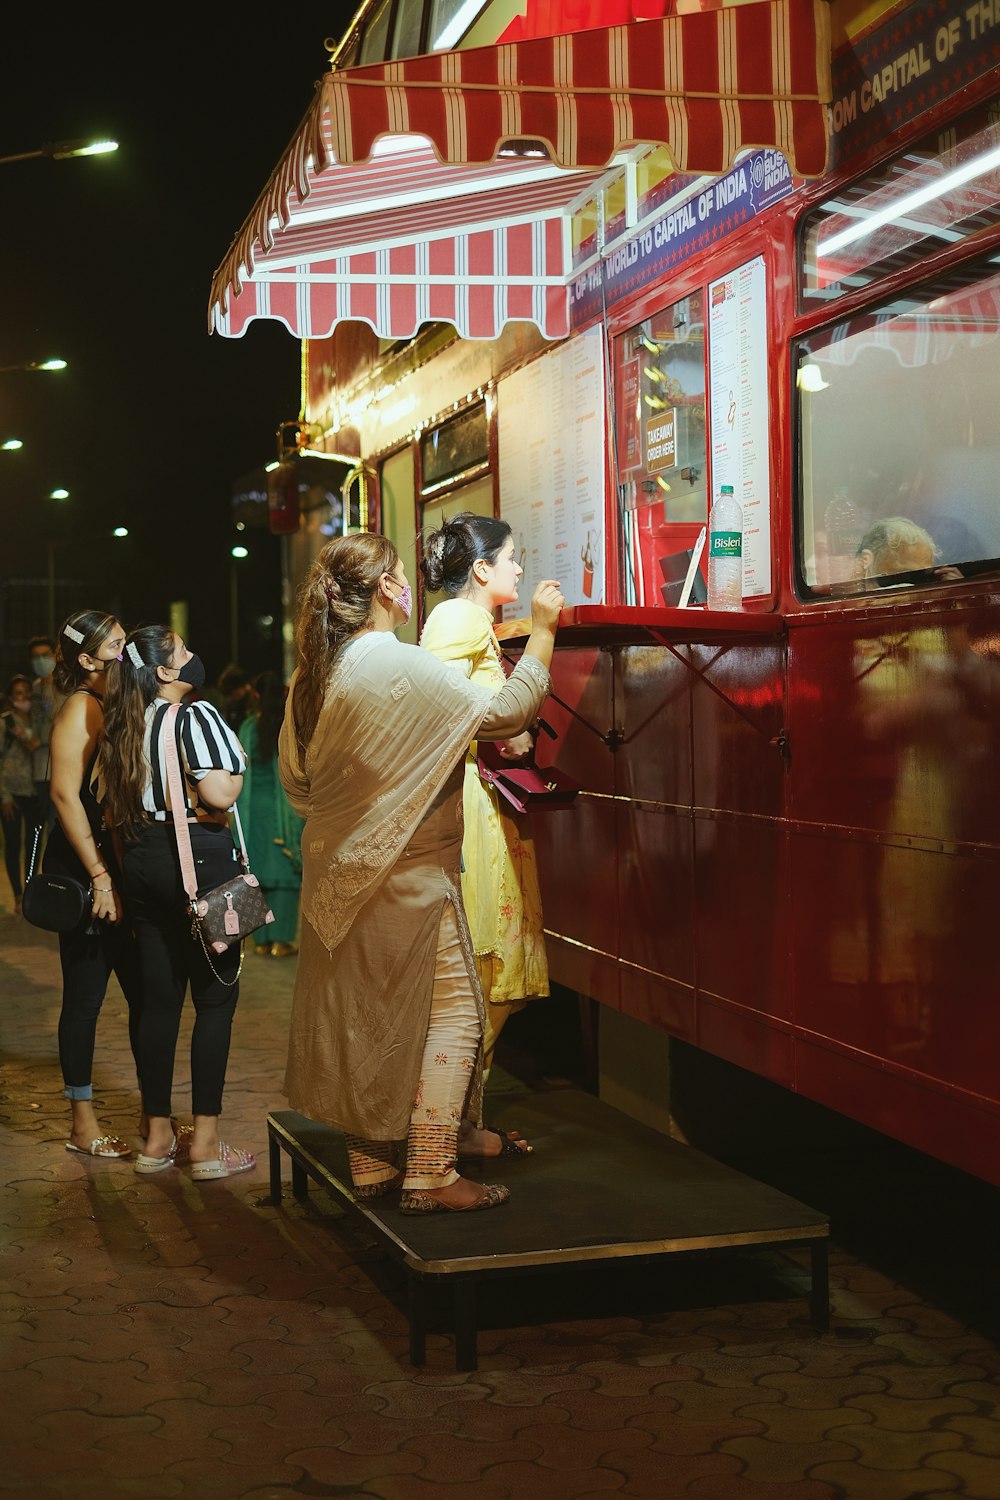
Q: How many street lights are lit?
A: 6